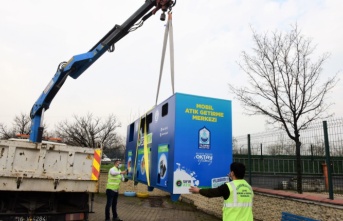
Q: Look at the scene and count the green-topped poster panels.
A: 3